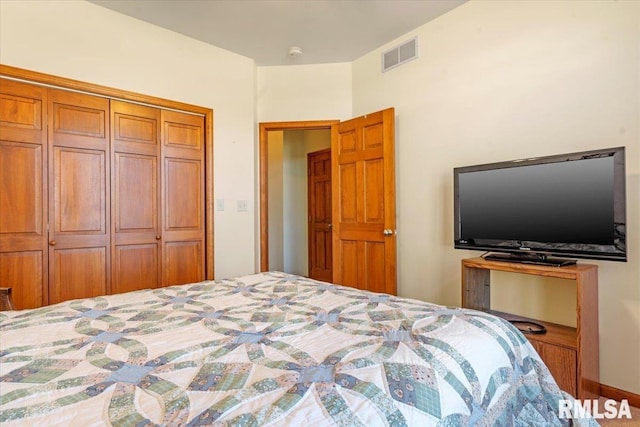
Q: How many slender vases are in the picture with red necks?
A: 0